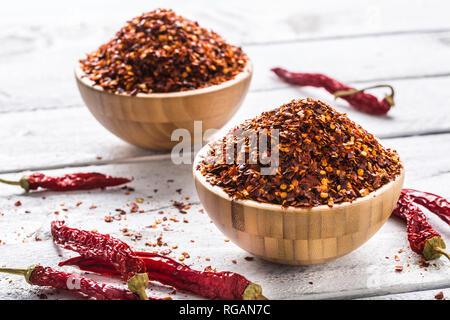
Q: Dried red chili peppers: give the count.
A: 7